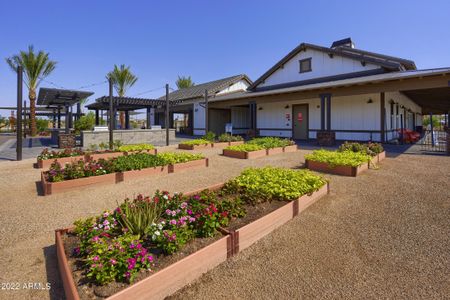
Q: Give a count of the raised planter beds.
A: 6